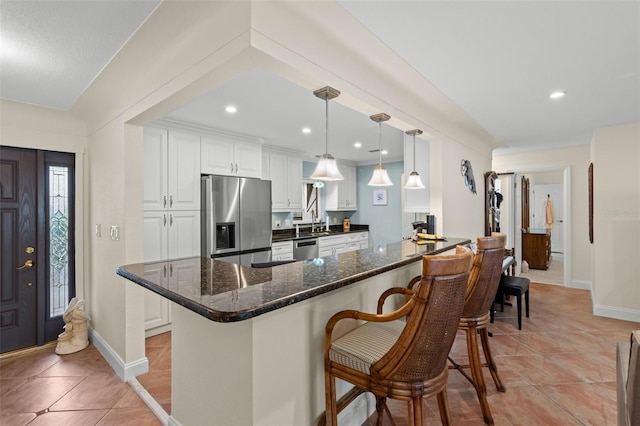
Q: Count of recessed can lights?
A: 5